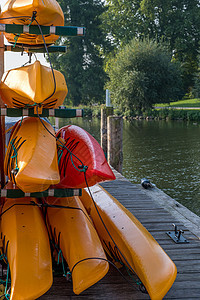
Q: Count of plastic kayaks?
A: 7